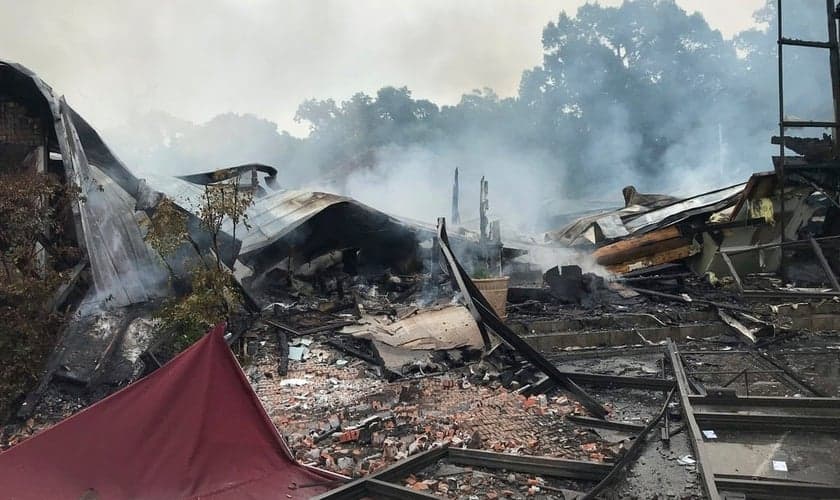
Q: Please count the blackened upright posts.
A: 2